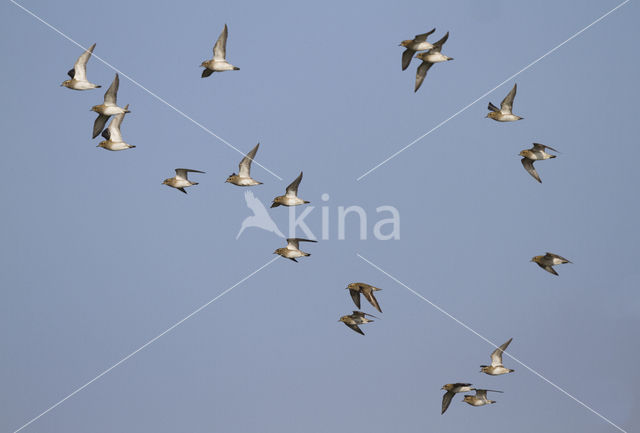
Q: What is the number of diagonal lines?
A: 4